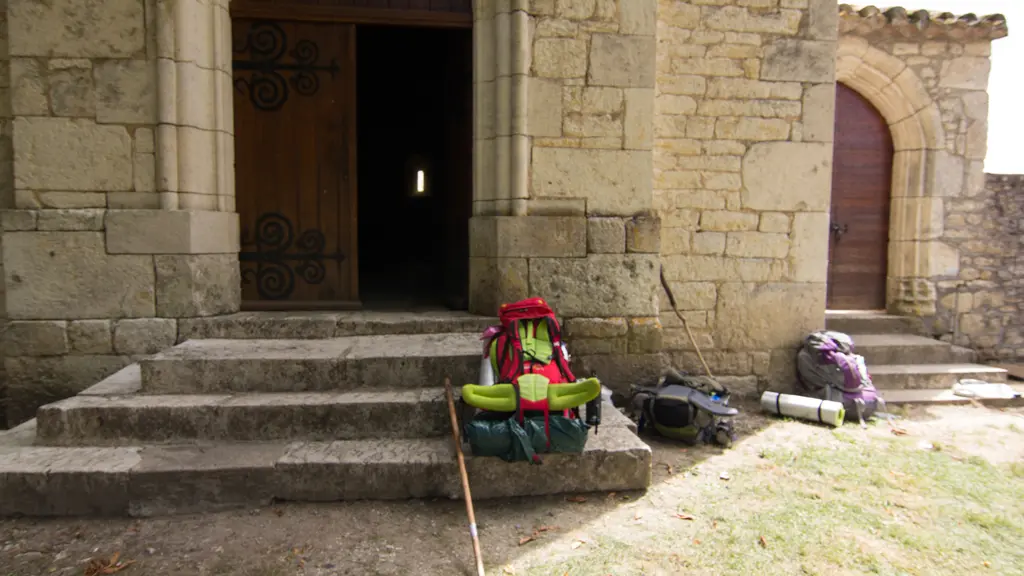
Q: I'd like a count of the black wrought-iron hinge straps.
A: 2